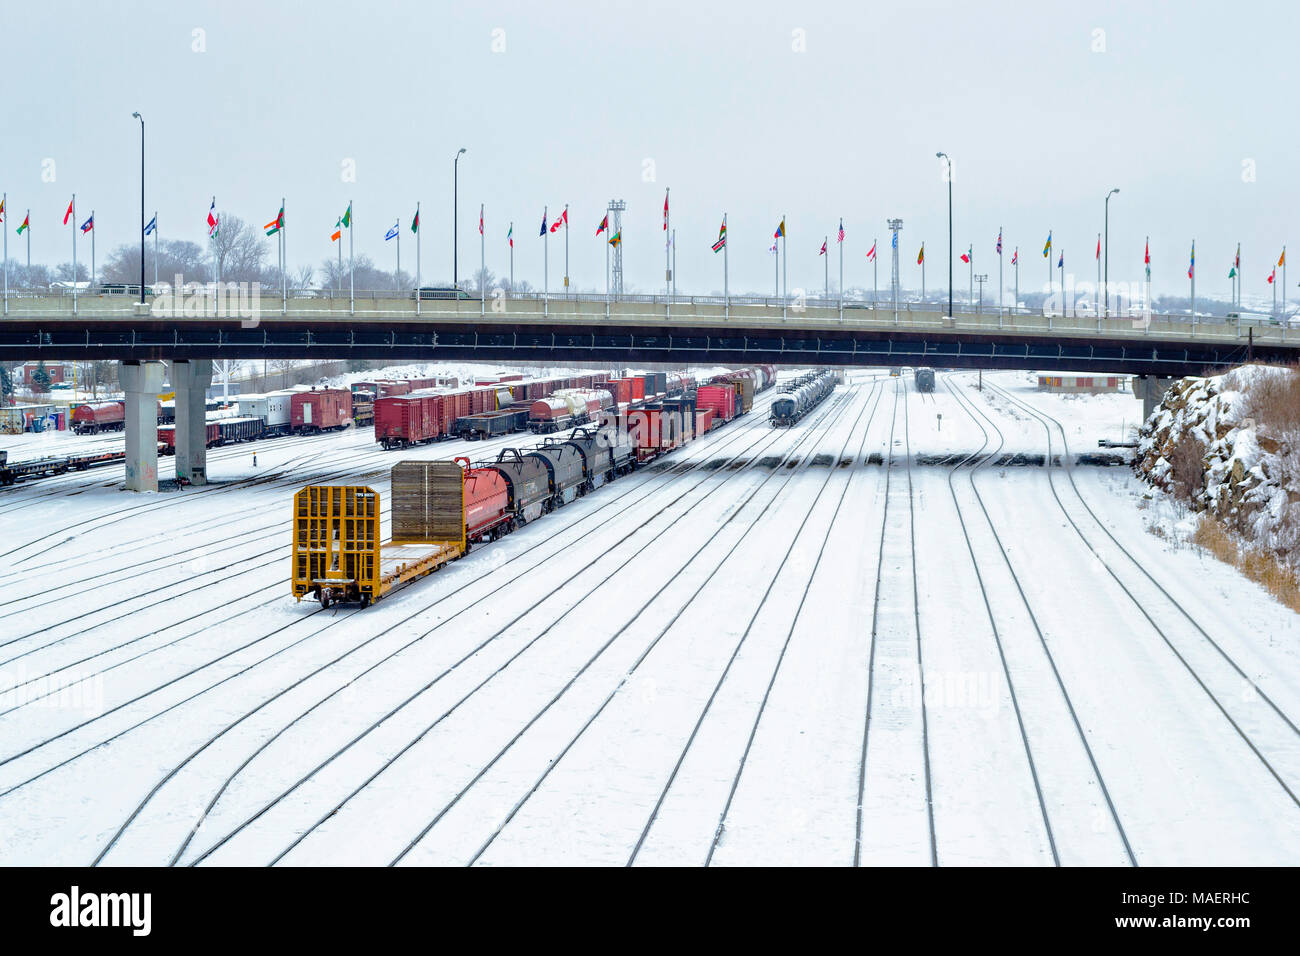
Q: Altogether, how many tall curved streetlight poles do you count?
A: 4